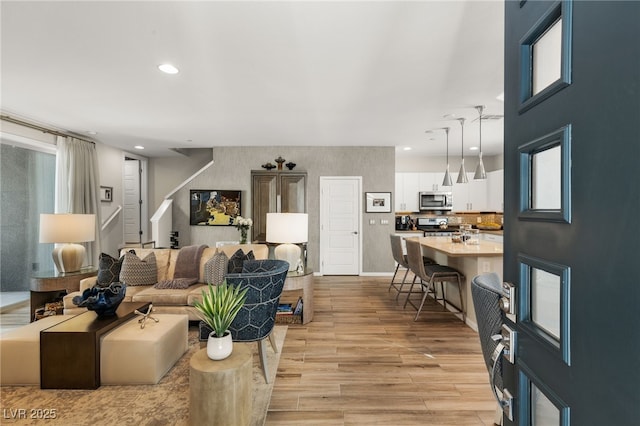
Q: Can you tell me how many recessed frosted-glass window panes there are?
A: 4